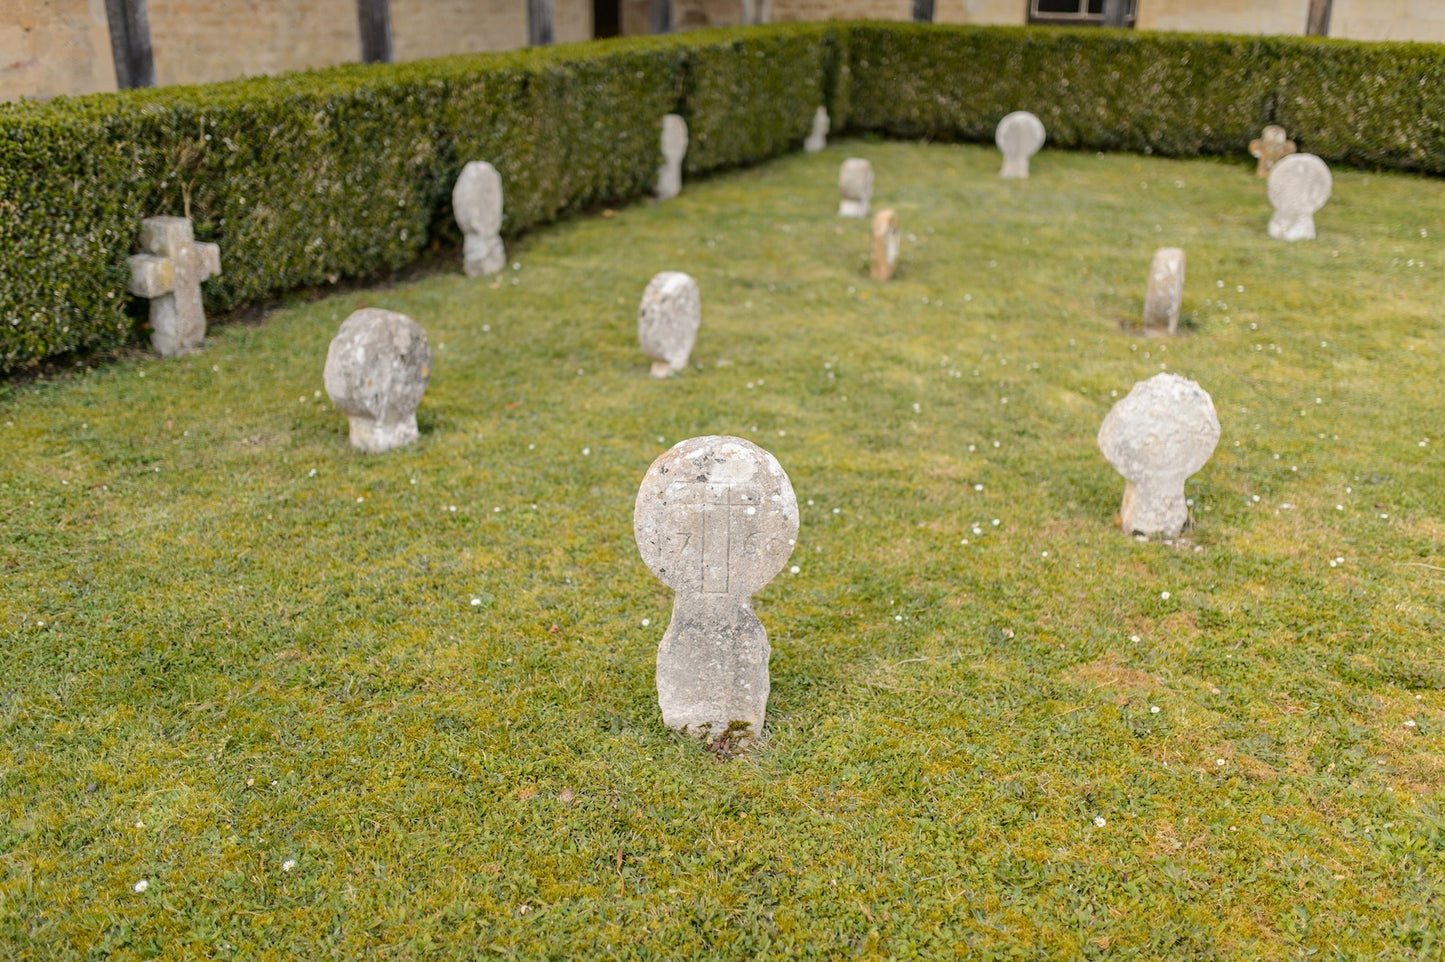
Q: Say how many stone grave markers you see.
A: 14